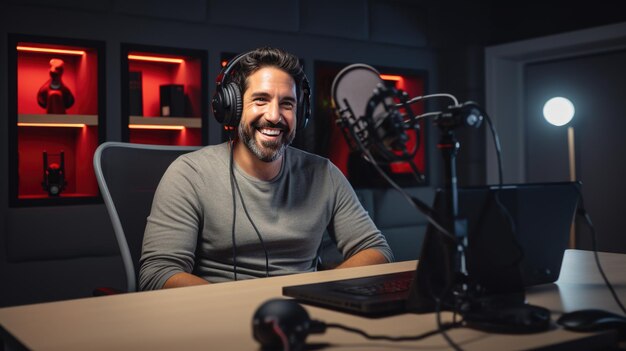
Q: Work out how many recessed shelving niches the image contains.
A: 4